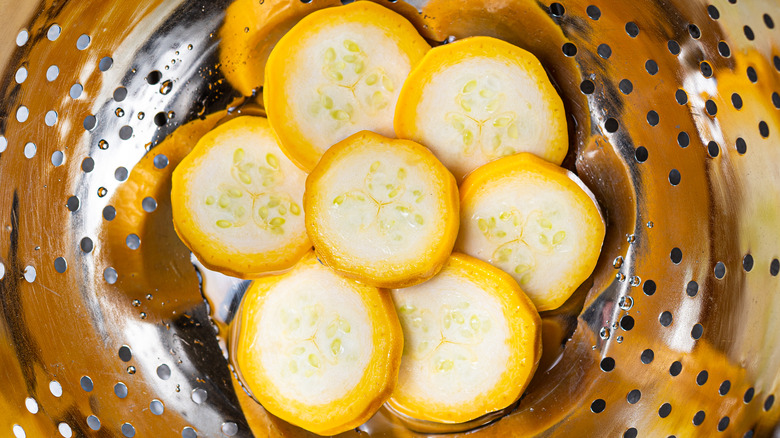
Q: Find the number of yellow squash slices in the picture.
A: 7